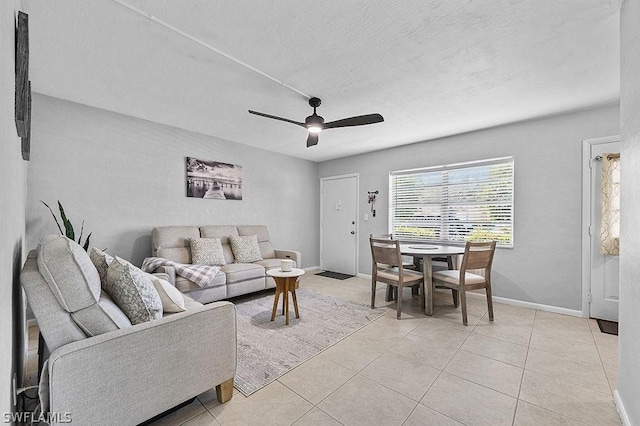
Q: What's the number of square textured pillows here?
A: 4